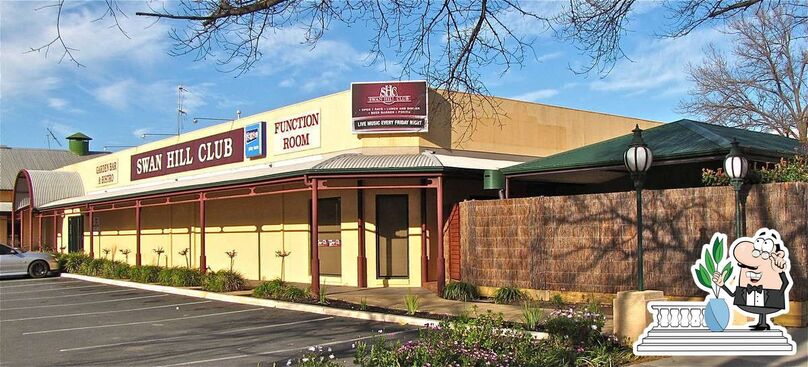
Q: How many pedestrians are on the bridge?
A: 0